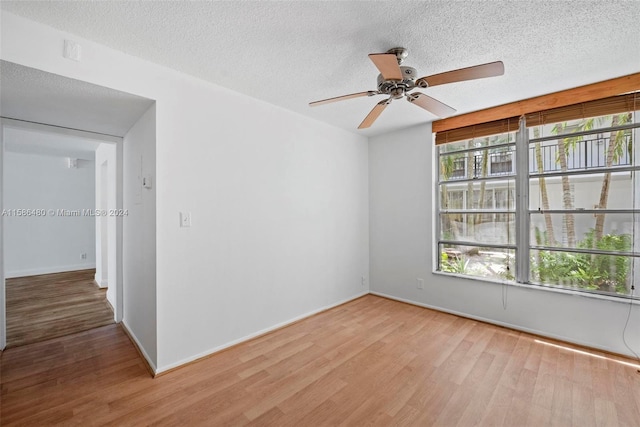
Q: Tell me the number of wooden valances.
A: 1